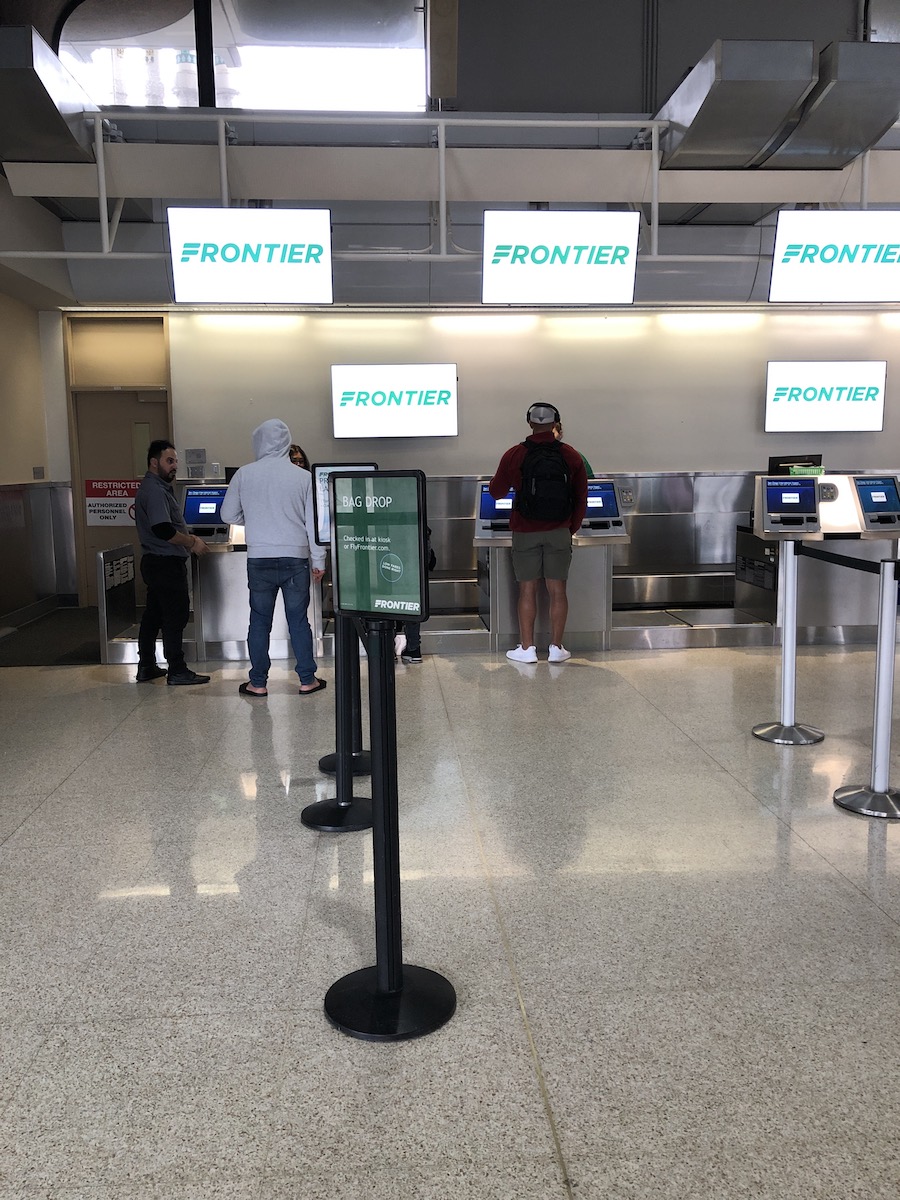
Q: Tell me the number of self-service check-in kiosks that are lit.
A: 5